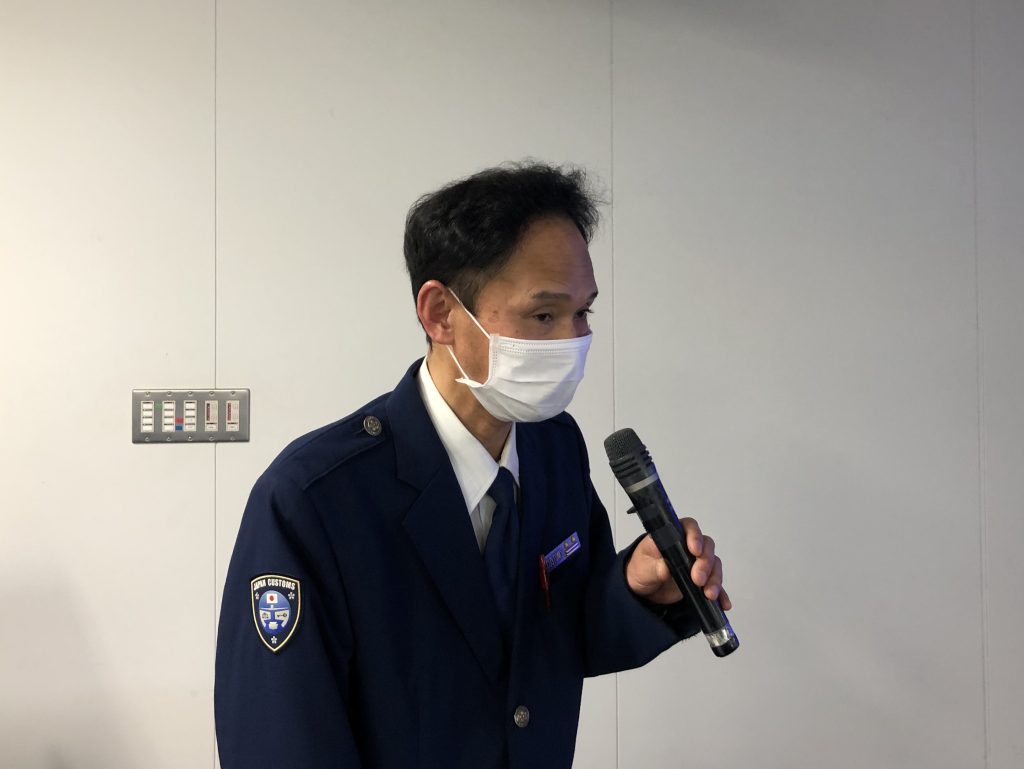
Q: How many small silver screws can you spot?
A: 10